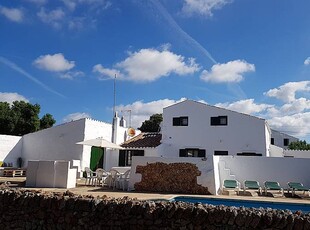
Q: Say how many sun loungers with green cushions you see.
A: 4